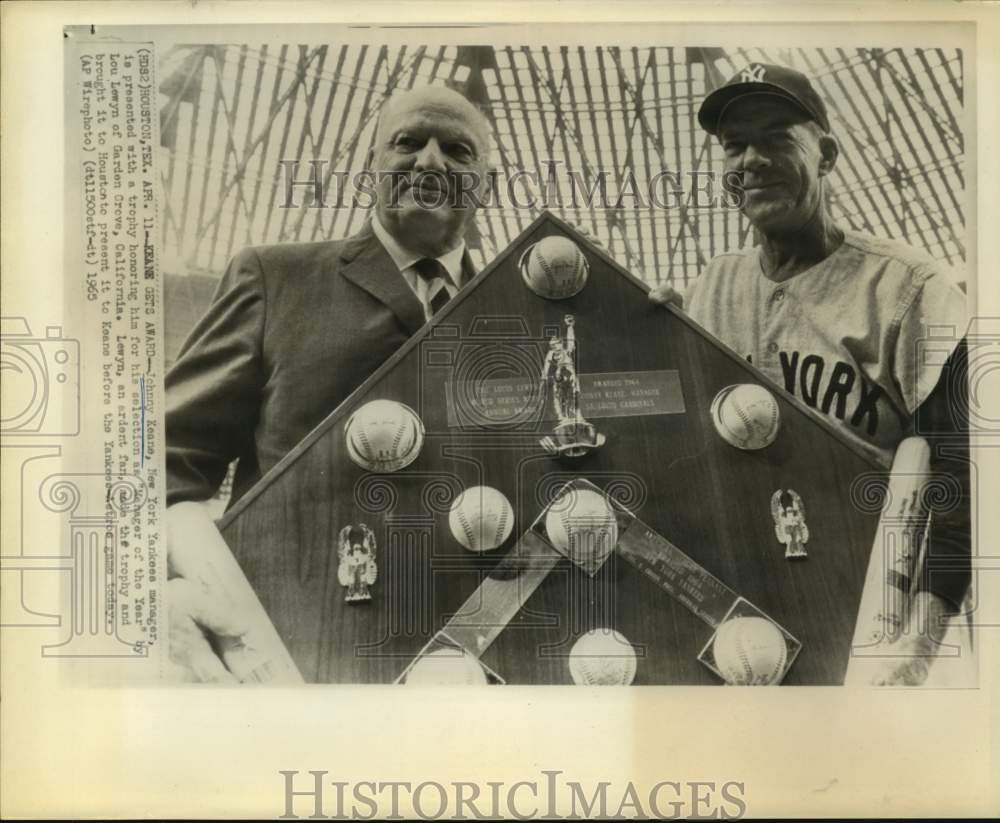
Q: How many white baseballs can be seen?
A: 8